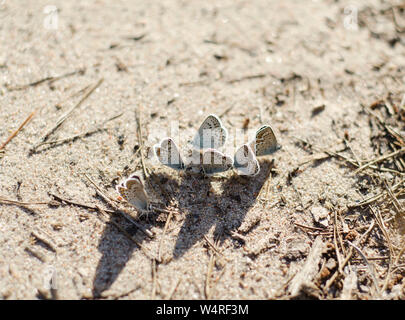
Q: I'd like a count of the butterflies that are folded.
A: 6